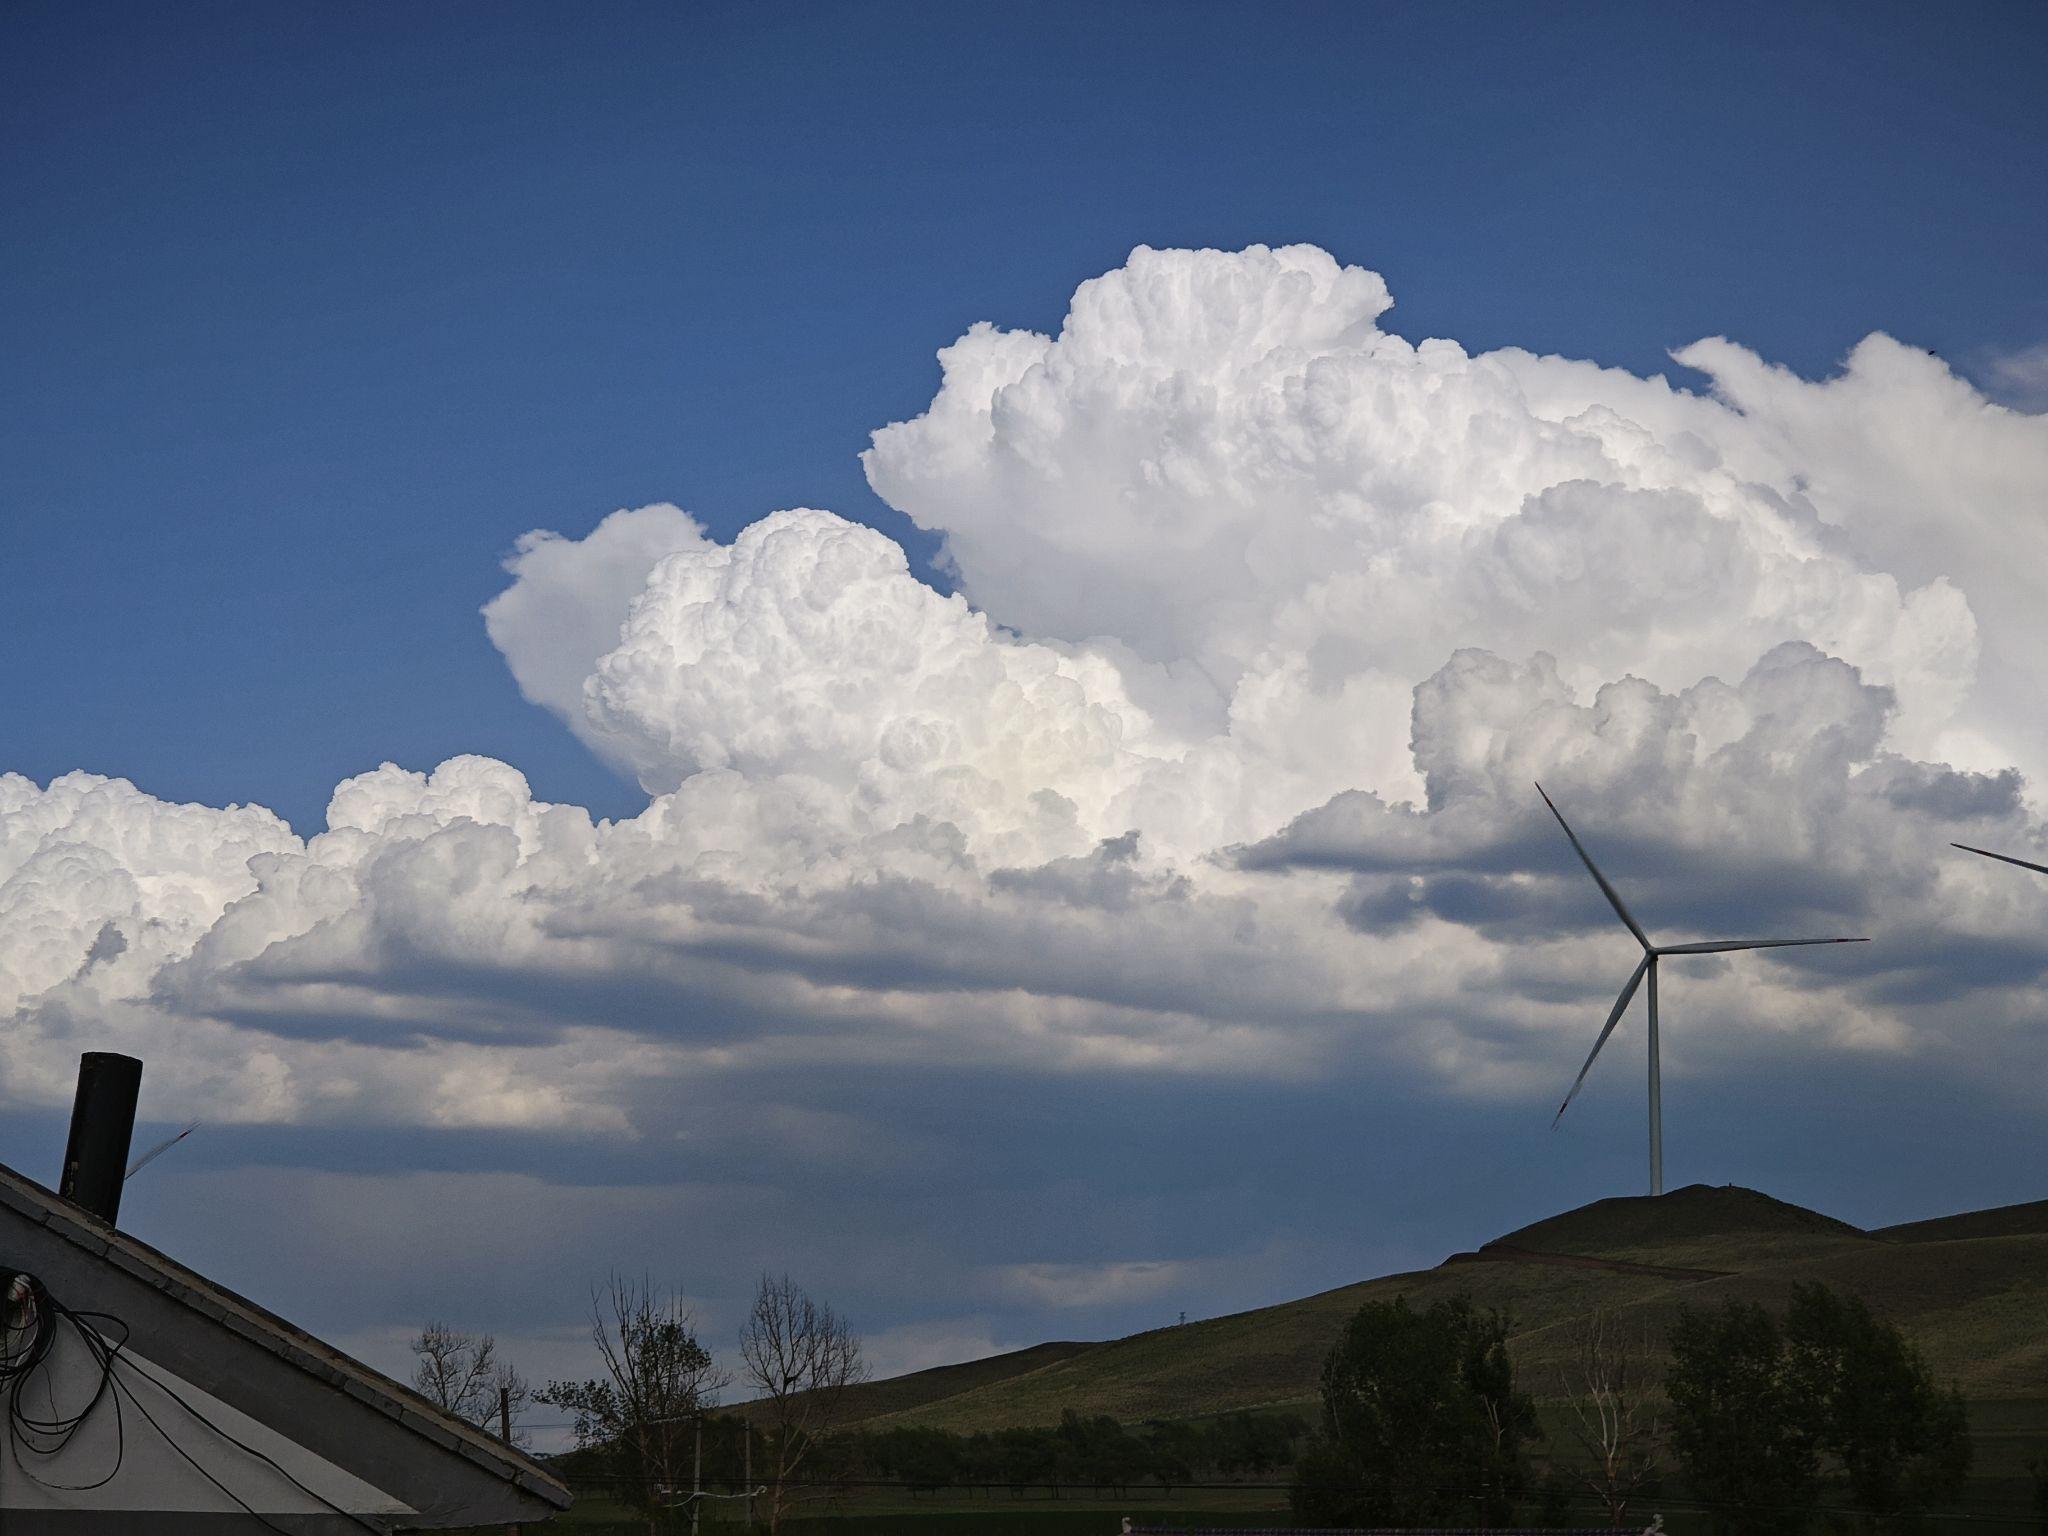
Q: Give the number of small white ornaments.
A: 2